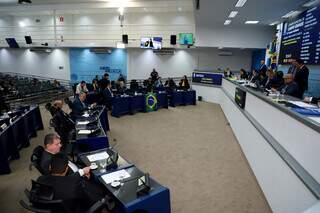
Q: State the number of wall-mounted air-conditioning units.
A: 4